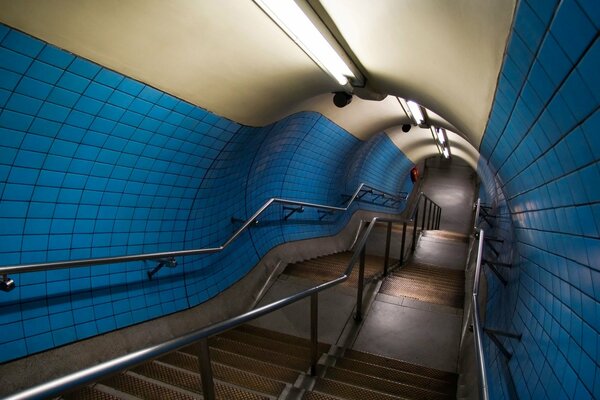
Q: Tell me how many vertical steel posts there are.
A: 11